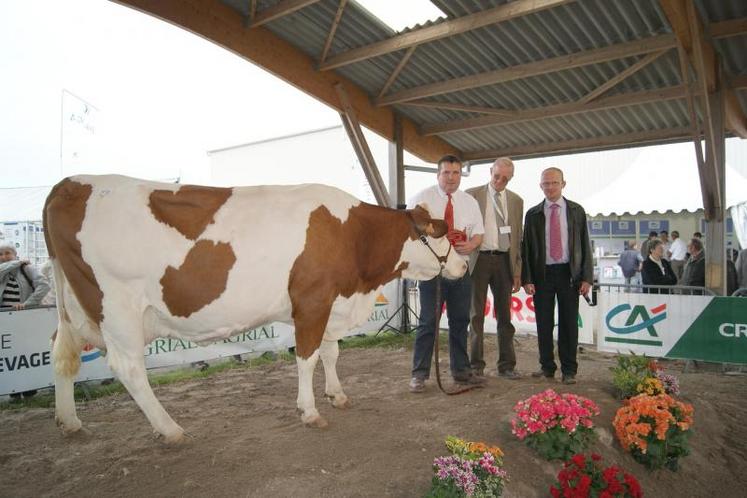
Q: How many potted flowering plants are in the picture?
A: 5